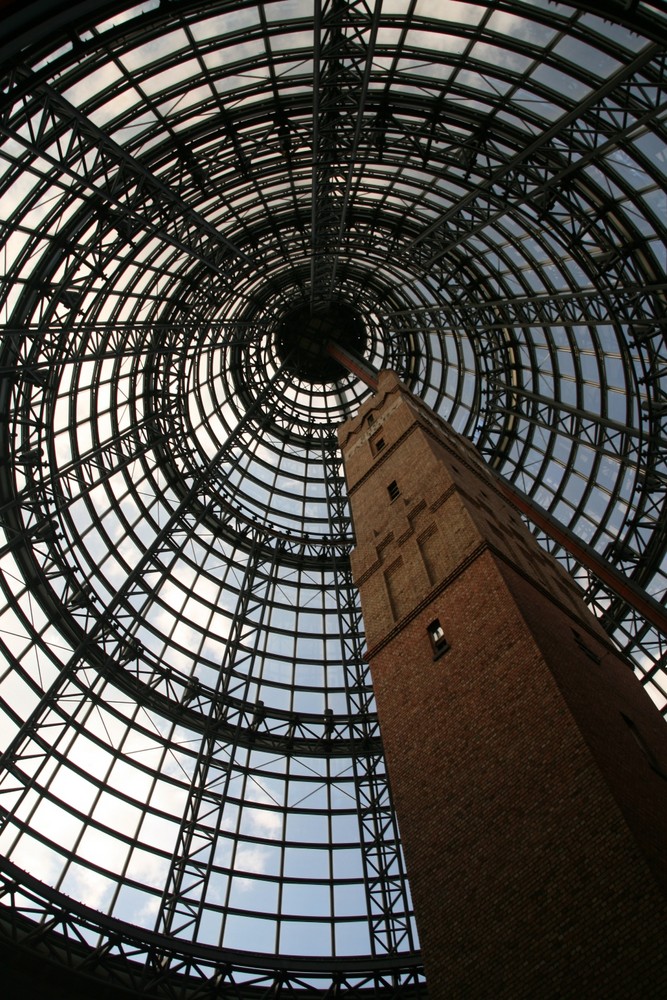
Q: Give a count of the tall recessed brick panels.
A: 2